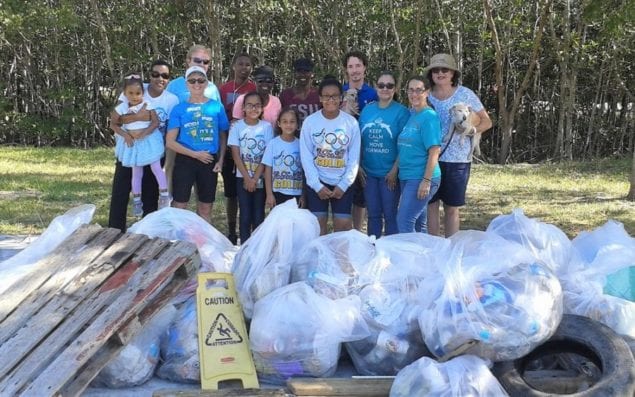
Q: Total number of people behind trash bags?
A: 14